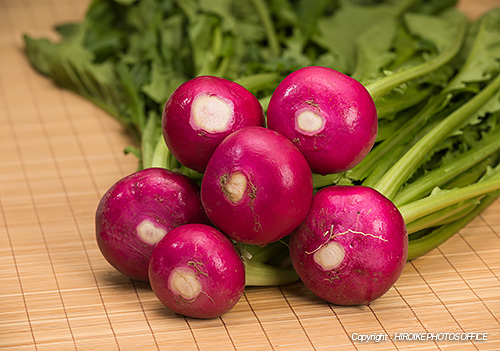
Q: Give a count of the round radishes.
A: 6